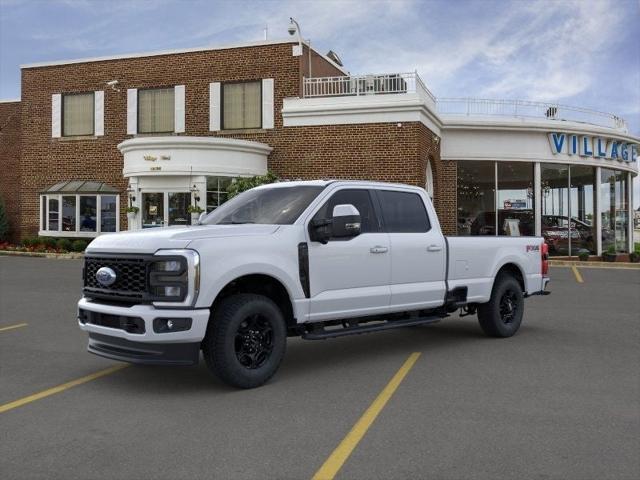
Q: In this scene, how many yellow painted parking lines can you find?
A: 4